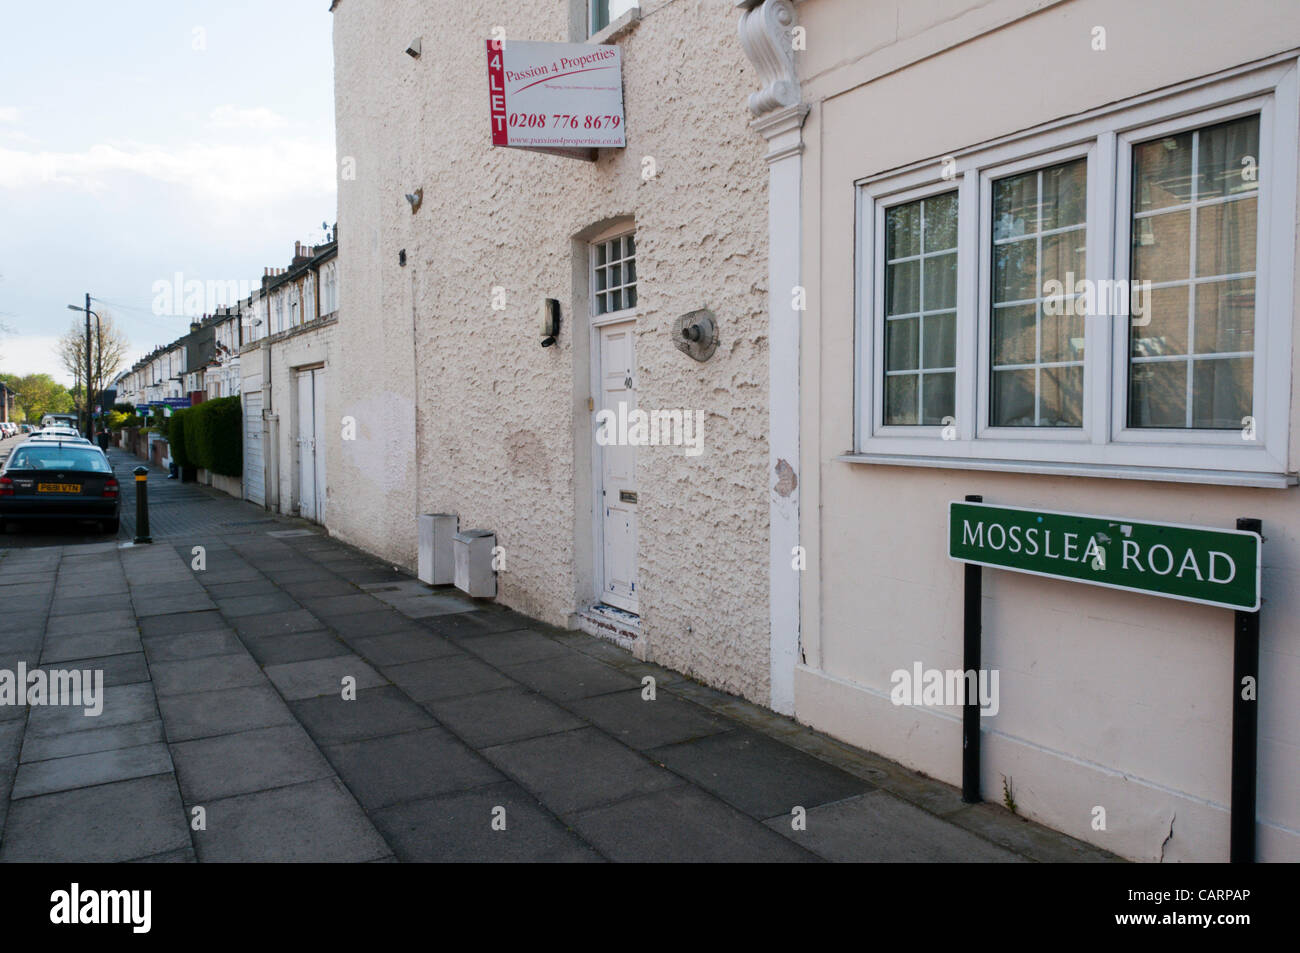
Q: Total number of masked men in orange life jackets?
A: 0